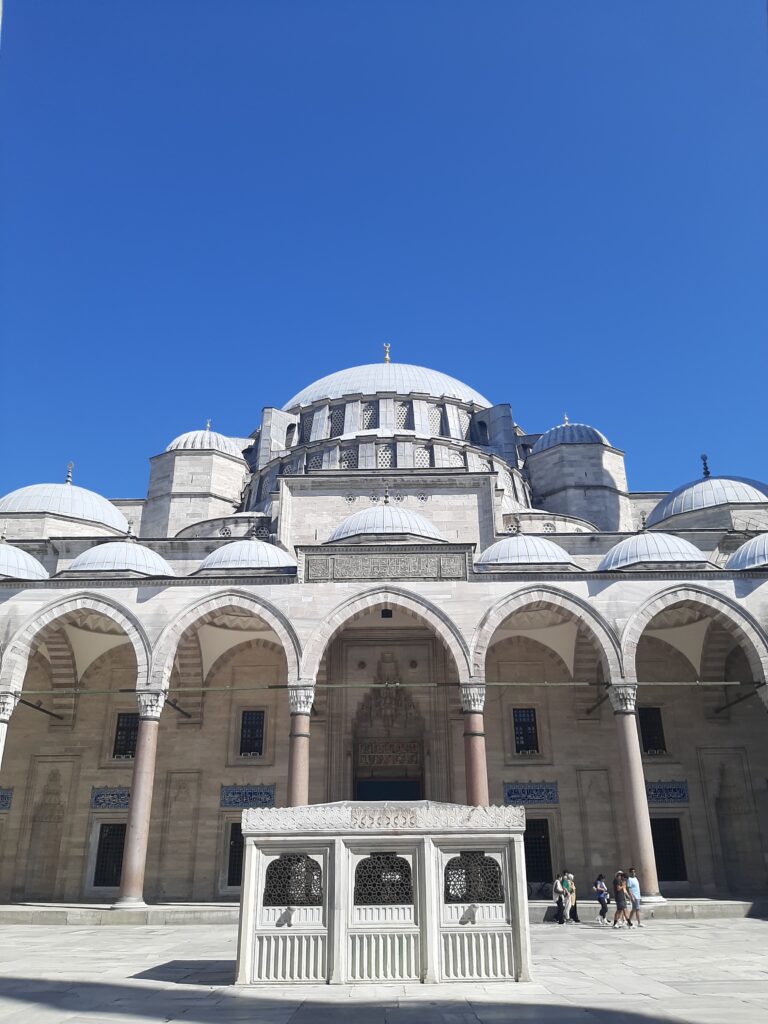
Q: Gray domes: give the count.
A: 12